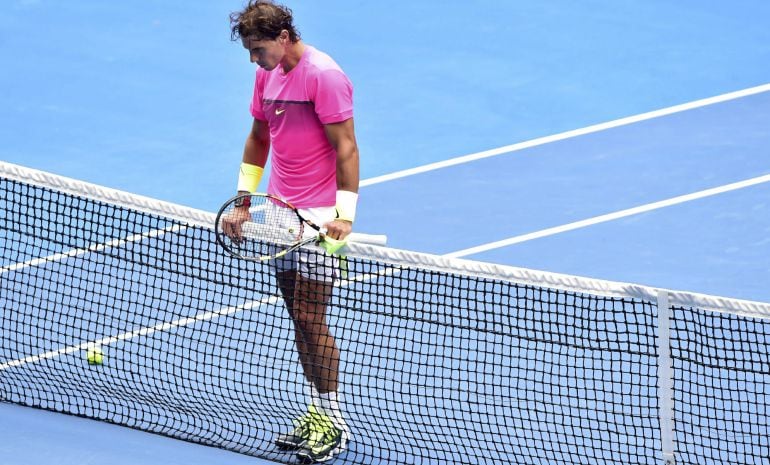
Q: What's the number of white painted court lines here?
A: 2